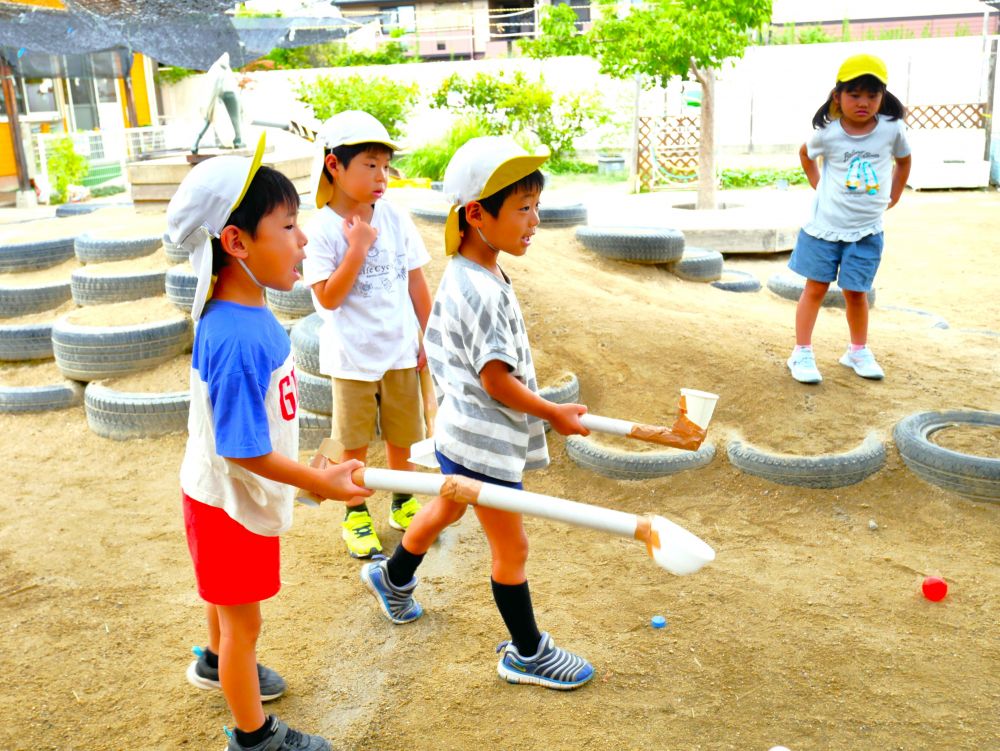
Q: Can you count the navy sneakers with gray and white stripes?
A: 2